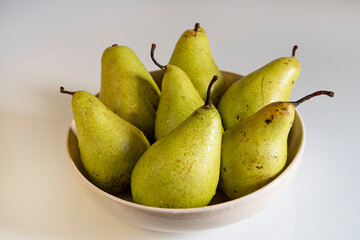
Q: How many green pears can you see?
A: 7